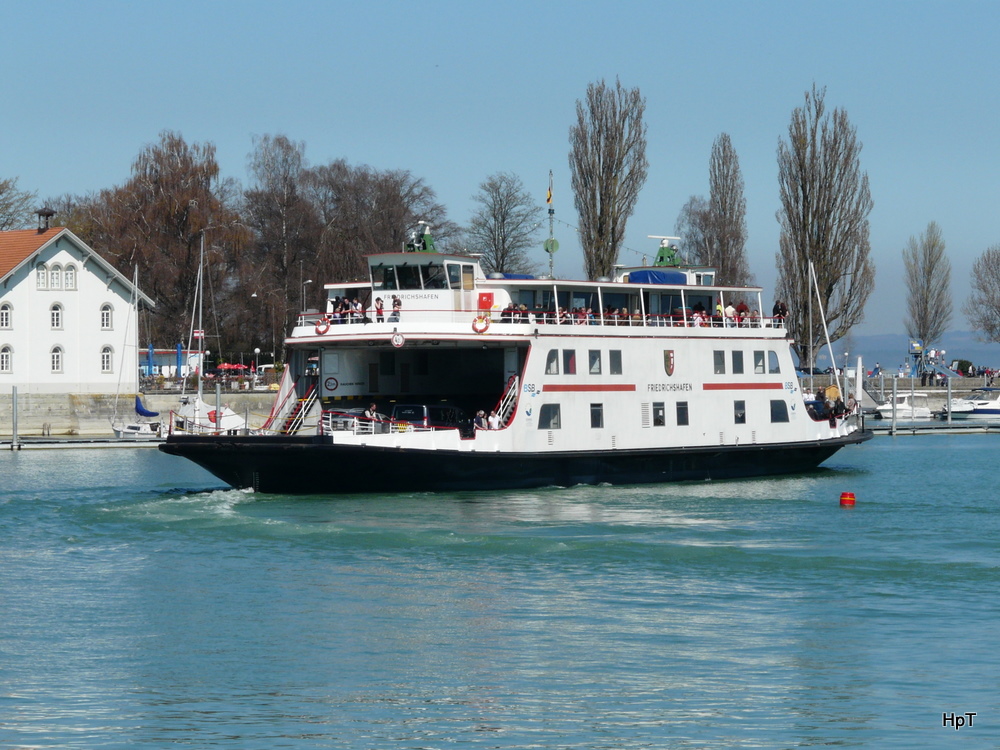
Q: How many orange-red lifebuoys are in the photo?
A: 2